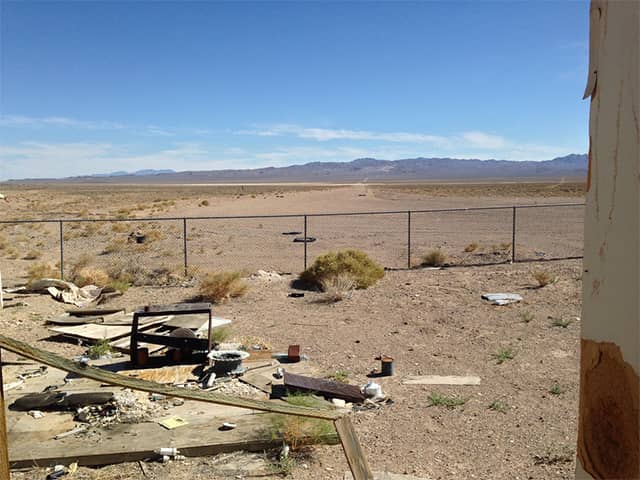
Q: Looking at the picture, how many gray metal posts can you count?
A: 5